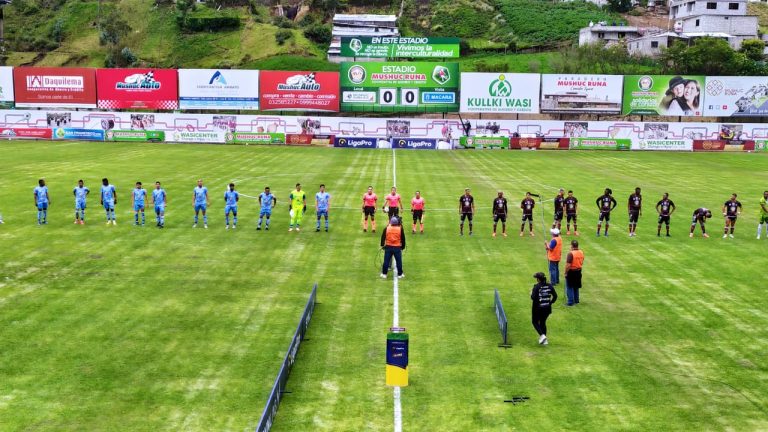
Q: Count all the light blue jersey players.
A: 9